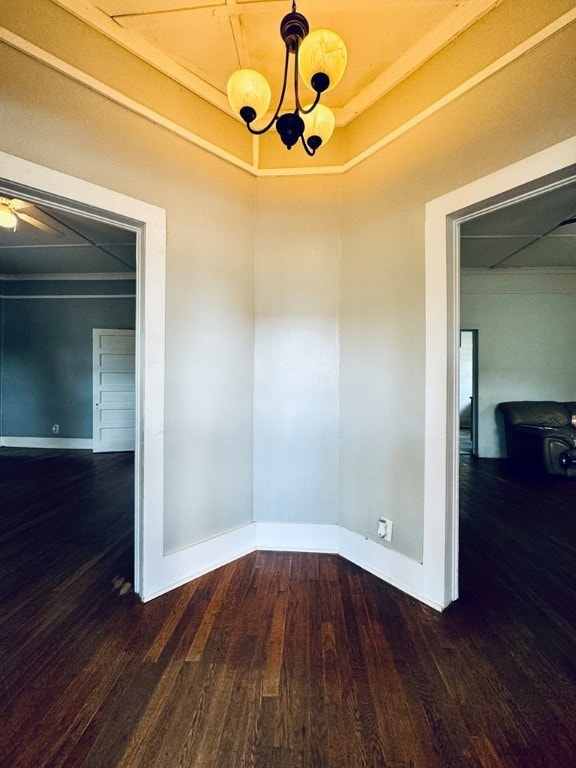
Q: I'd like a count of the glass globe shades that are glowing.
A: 3